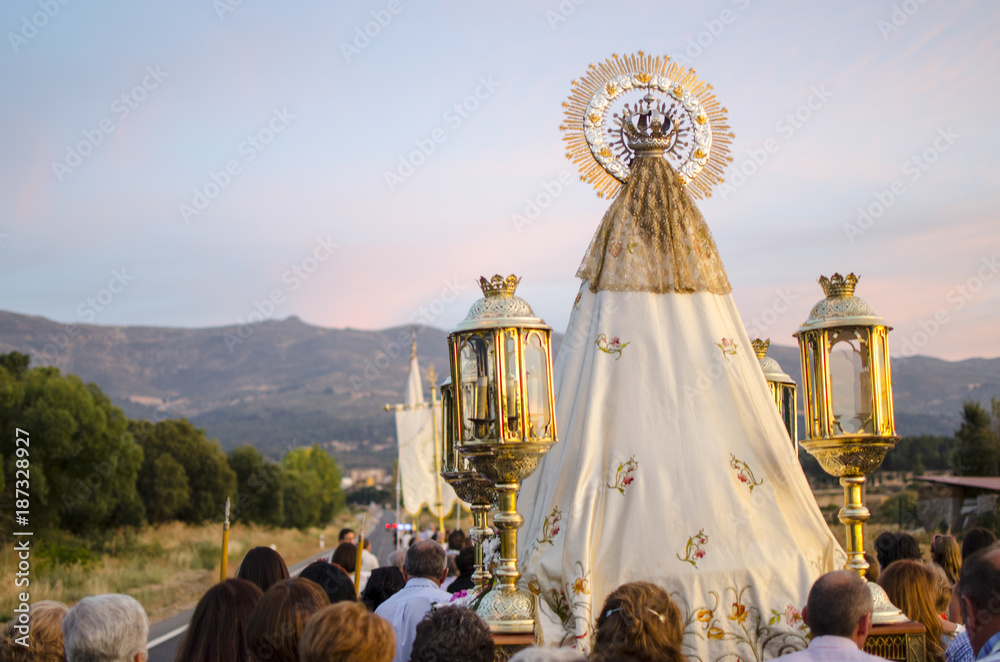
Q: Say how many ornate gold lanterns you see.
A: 4